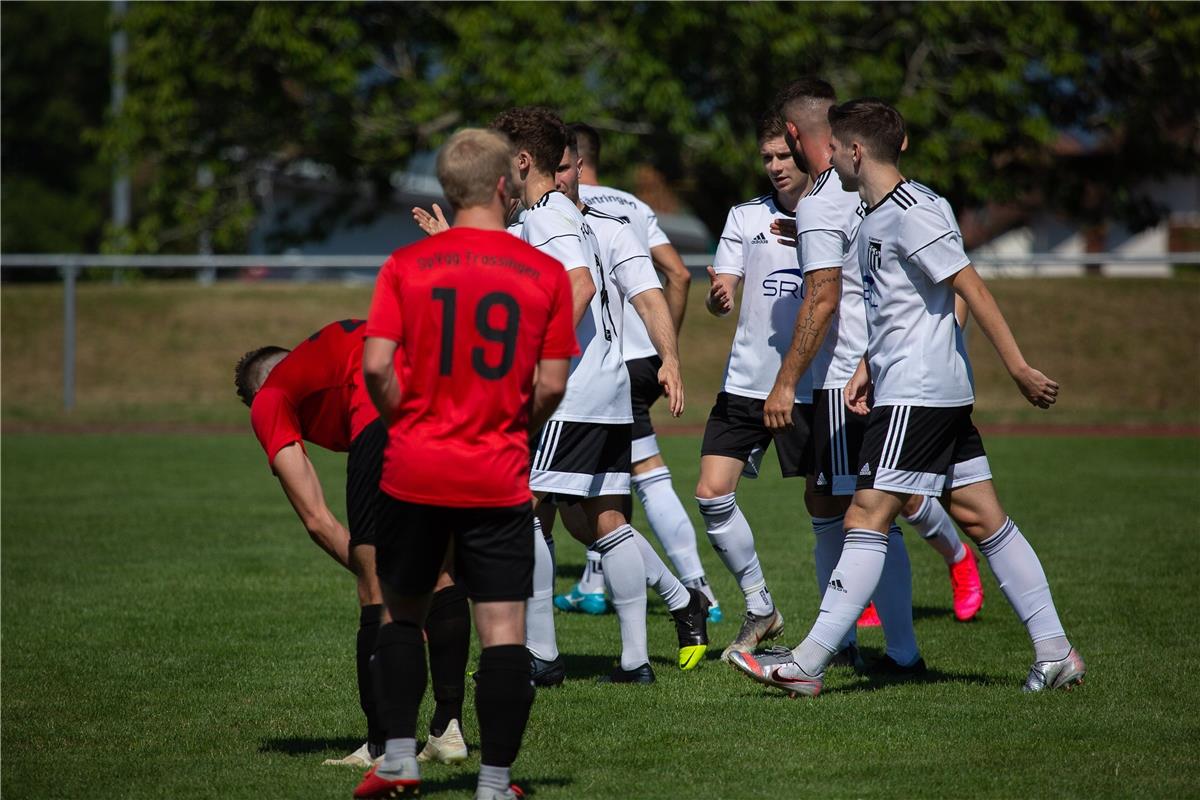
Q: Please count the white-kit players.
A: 7